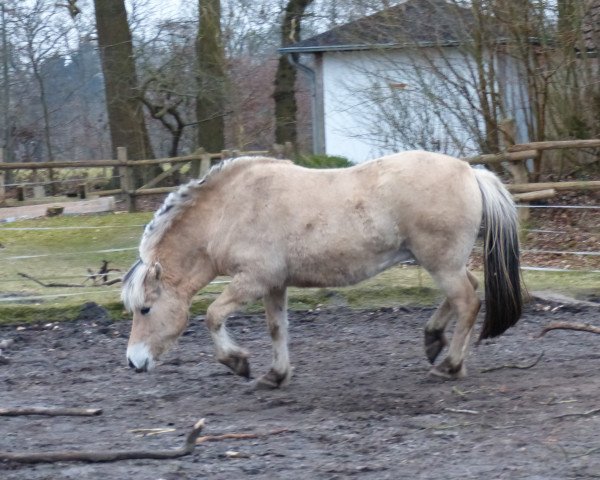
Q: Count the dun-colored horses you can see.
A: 1